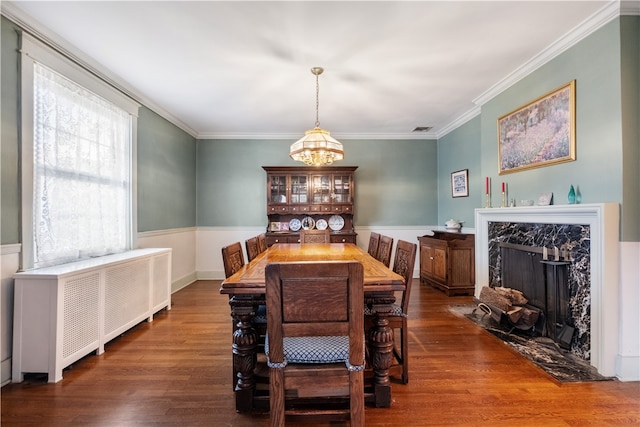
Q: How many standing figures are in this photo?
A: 0